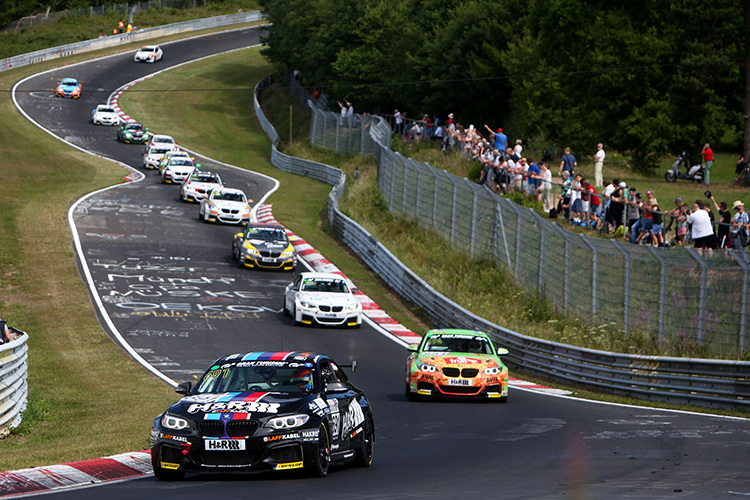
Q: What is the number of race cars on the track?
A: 14